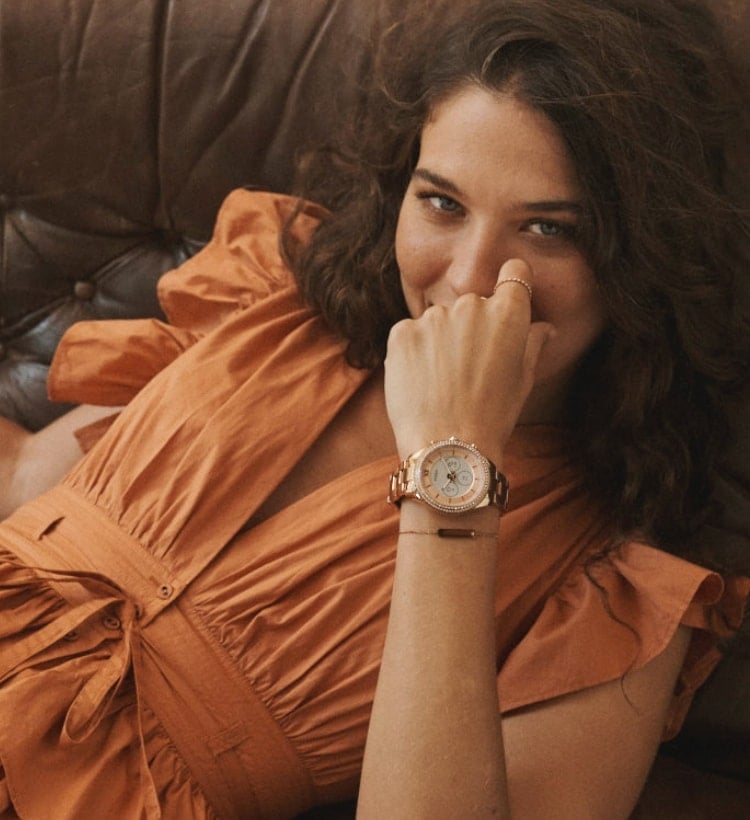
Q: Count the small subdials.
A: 3